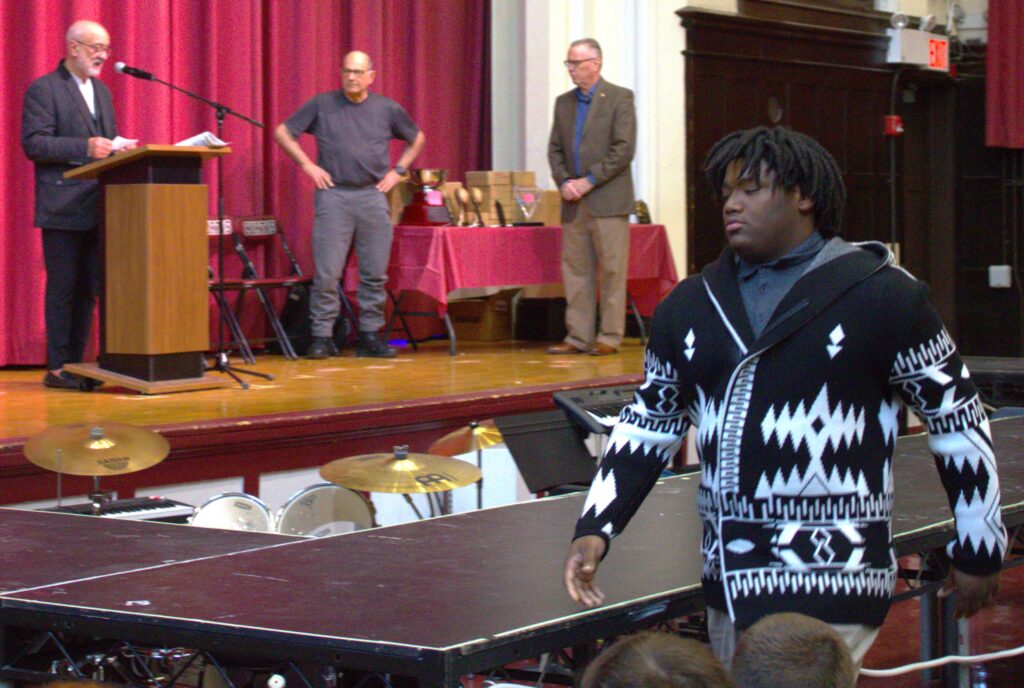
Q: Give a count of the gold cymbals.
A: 3